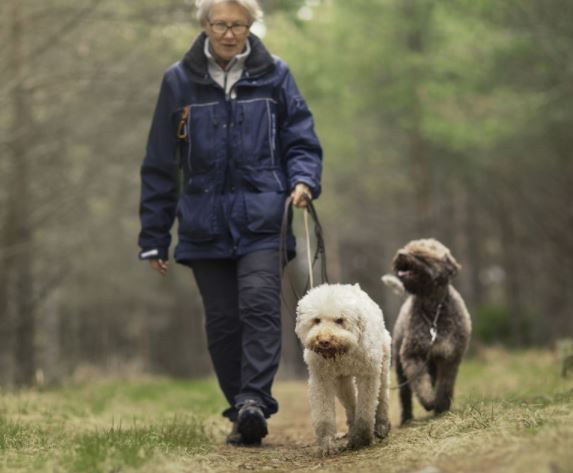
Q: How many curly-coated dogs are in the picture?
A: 2